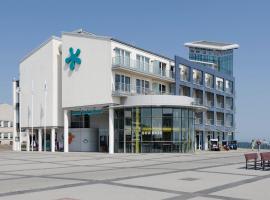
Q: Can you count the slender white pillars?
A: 5